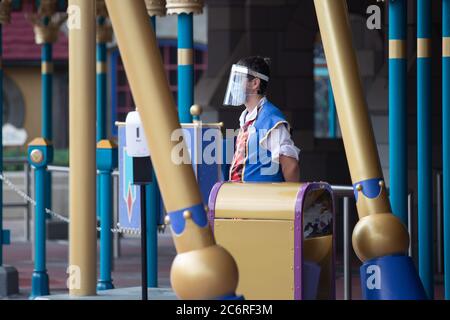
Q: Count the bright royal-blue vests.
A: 1